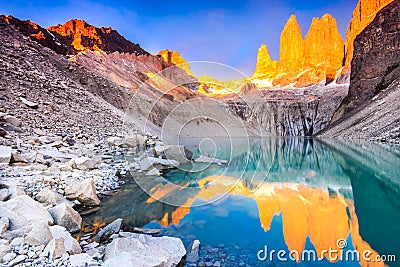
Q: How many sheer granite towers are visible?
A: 3